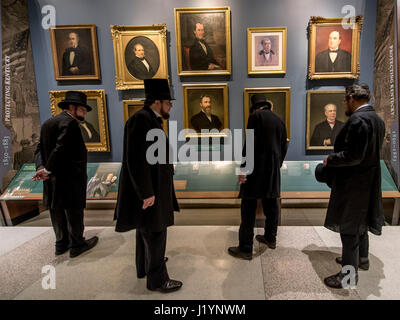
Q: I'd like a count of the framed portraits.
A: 10